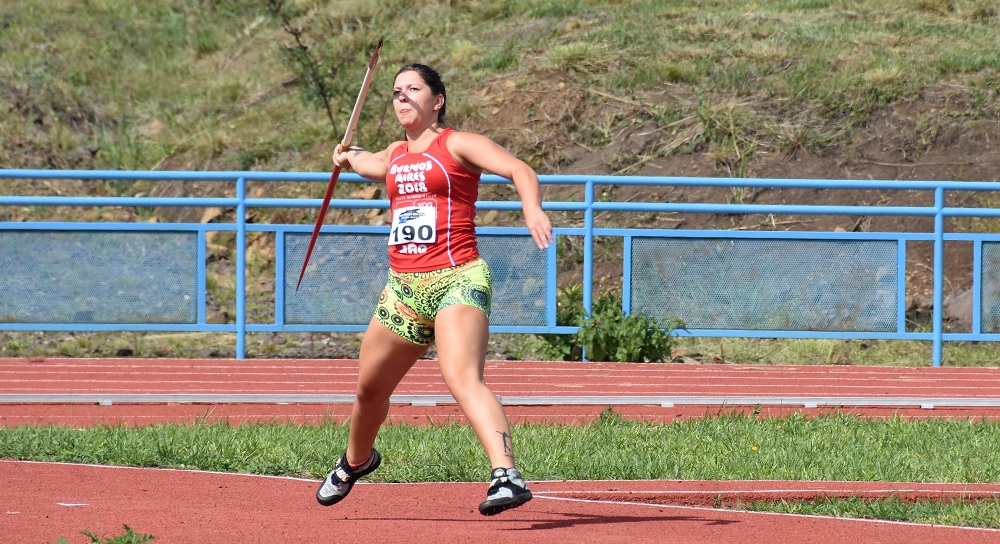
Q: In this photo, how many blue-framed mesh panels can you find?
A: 4